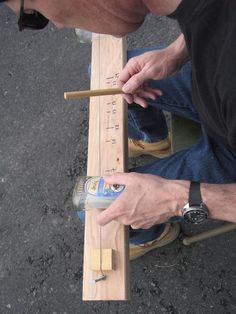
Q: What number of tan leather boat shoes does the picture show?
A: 2